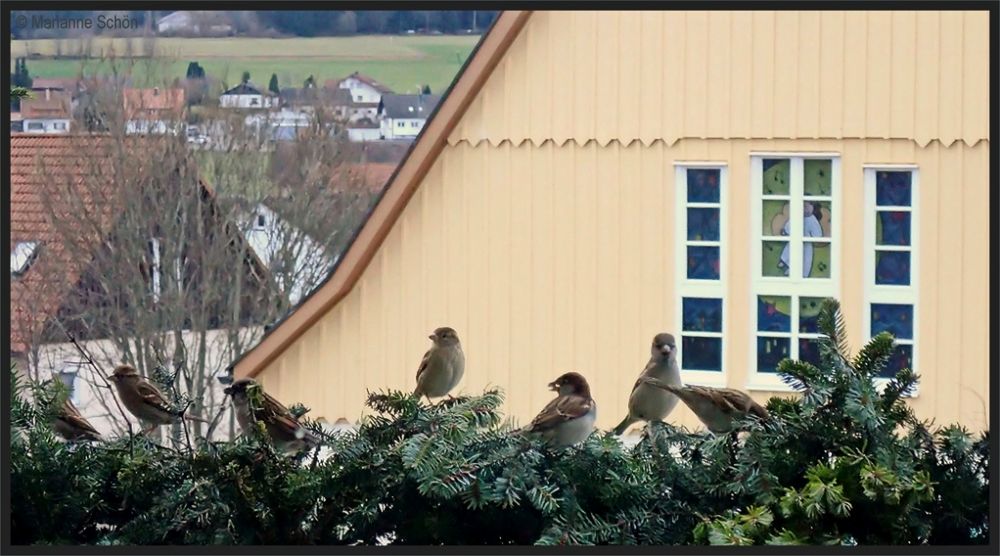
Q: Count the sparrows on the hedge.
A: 7